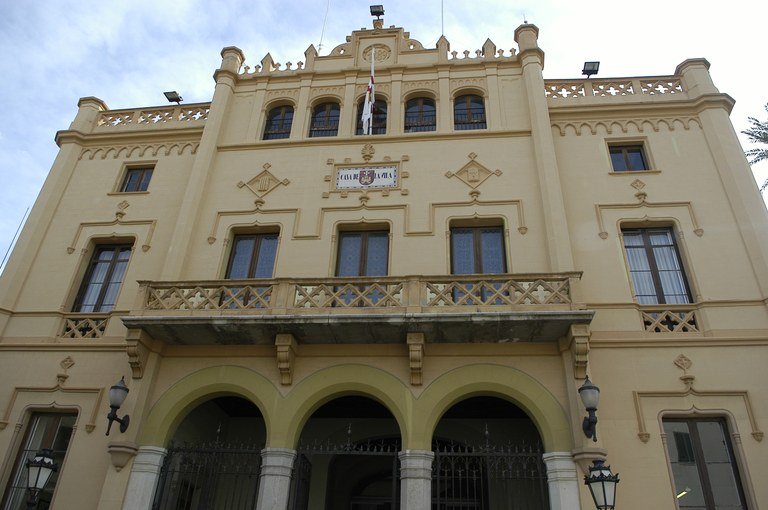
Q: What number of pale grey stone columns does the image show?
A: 4